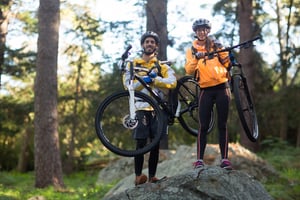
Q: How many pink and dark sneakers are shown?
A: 2